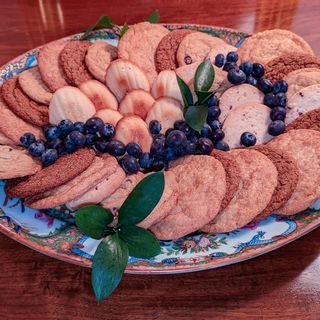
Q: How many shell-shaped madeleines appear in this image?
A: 8